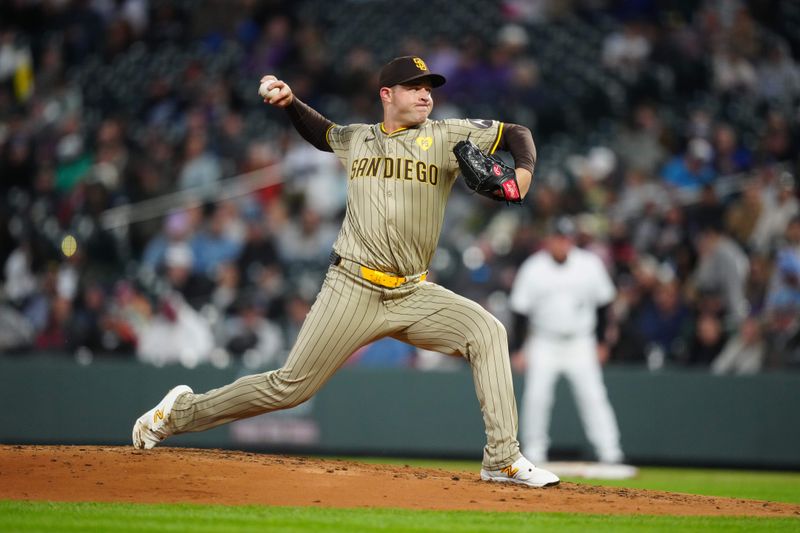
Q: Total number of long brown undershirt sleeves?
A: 2